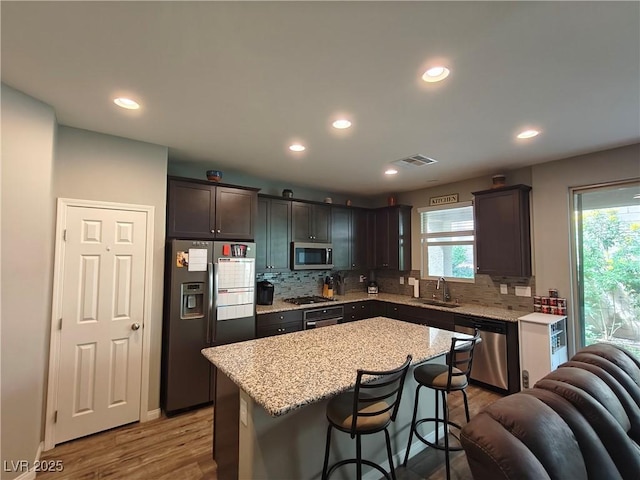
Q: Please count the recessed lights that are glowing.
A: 6